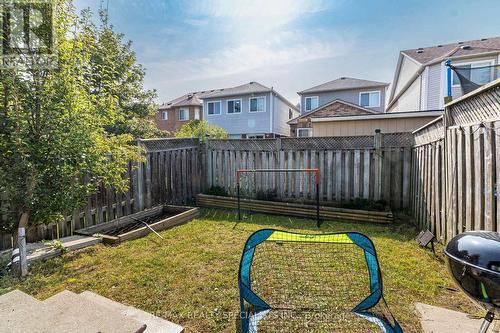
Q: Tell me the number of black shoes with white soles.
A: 0